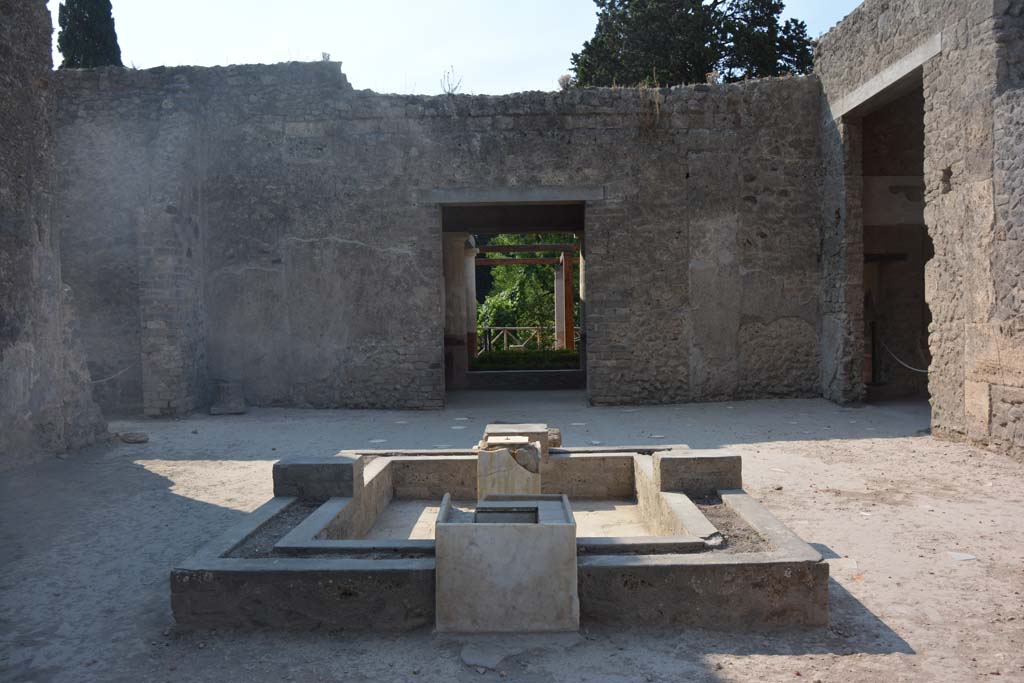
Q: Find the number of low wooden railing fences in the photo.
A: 1